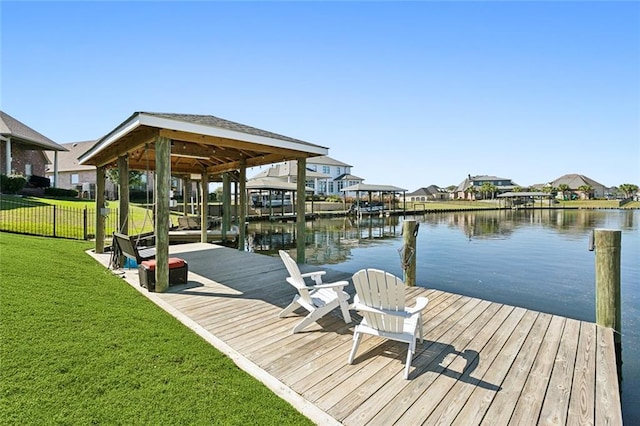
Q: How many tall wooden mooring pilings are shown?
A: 2